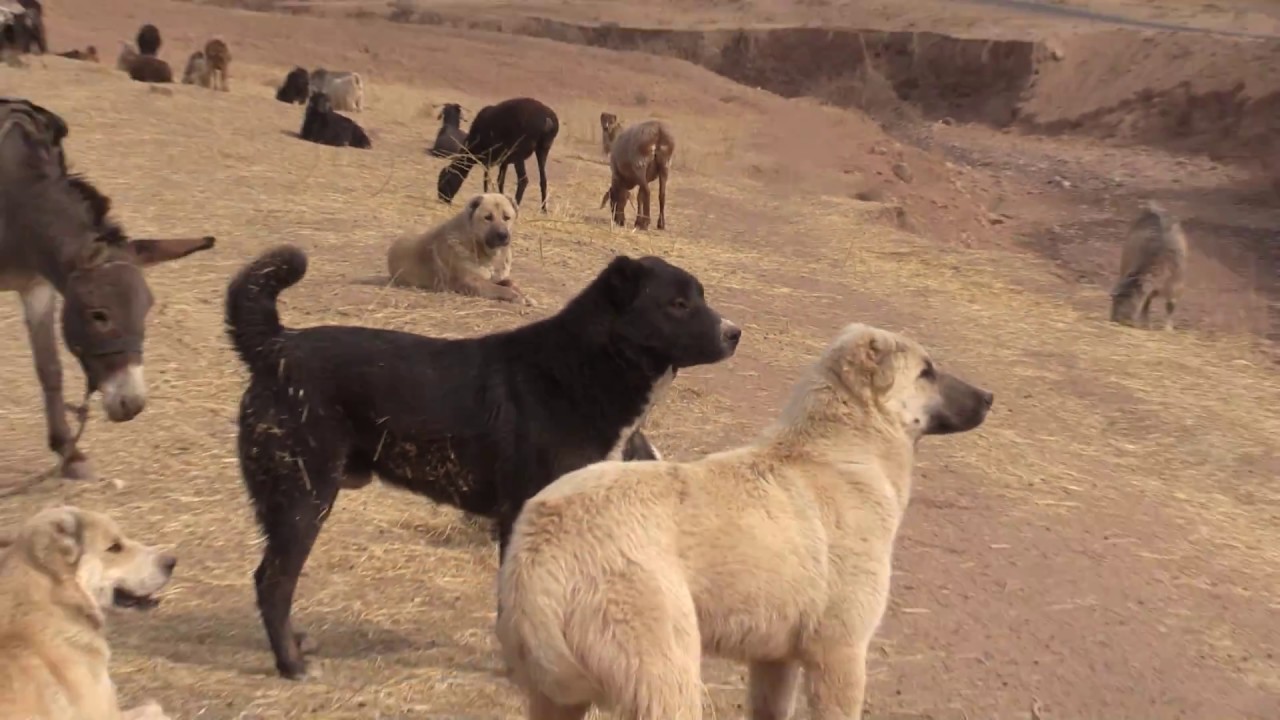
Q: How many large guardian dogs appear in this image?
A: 4